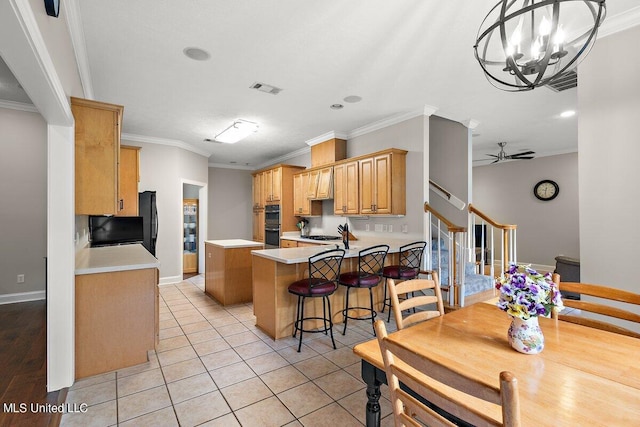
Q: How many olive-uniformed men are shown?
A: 0